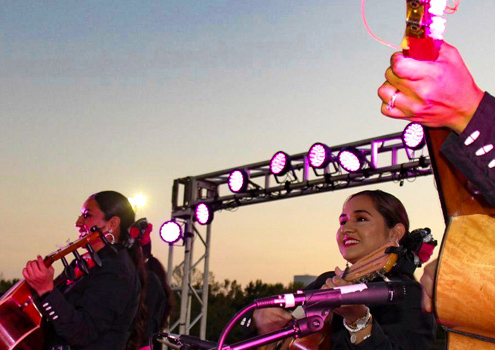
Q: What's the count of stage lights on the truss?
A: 7